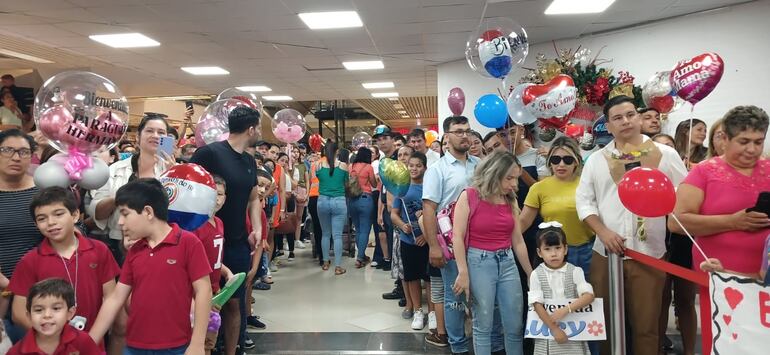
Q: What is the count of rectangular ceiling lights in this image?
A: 9